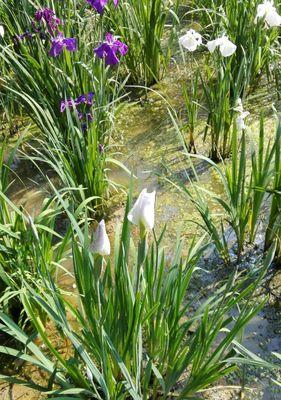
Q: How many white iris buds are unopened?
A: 2